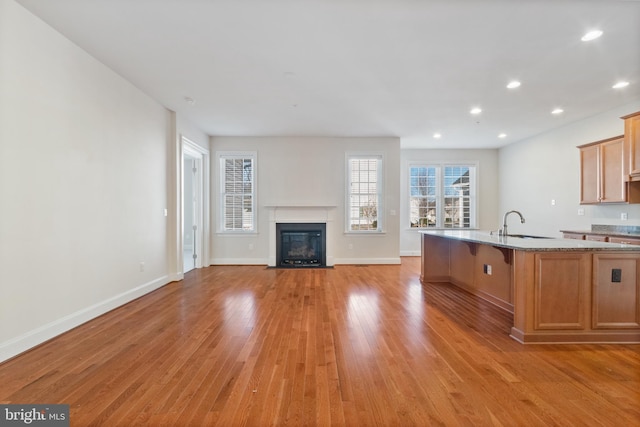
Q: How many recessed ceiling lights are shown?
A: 7